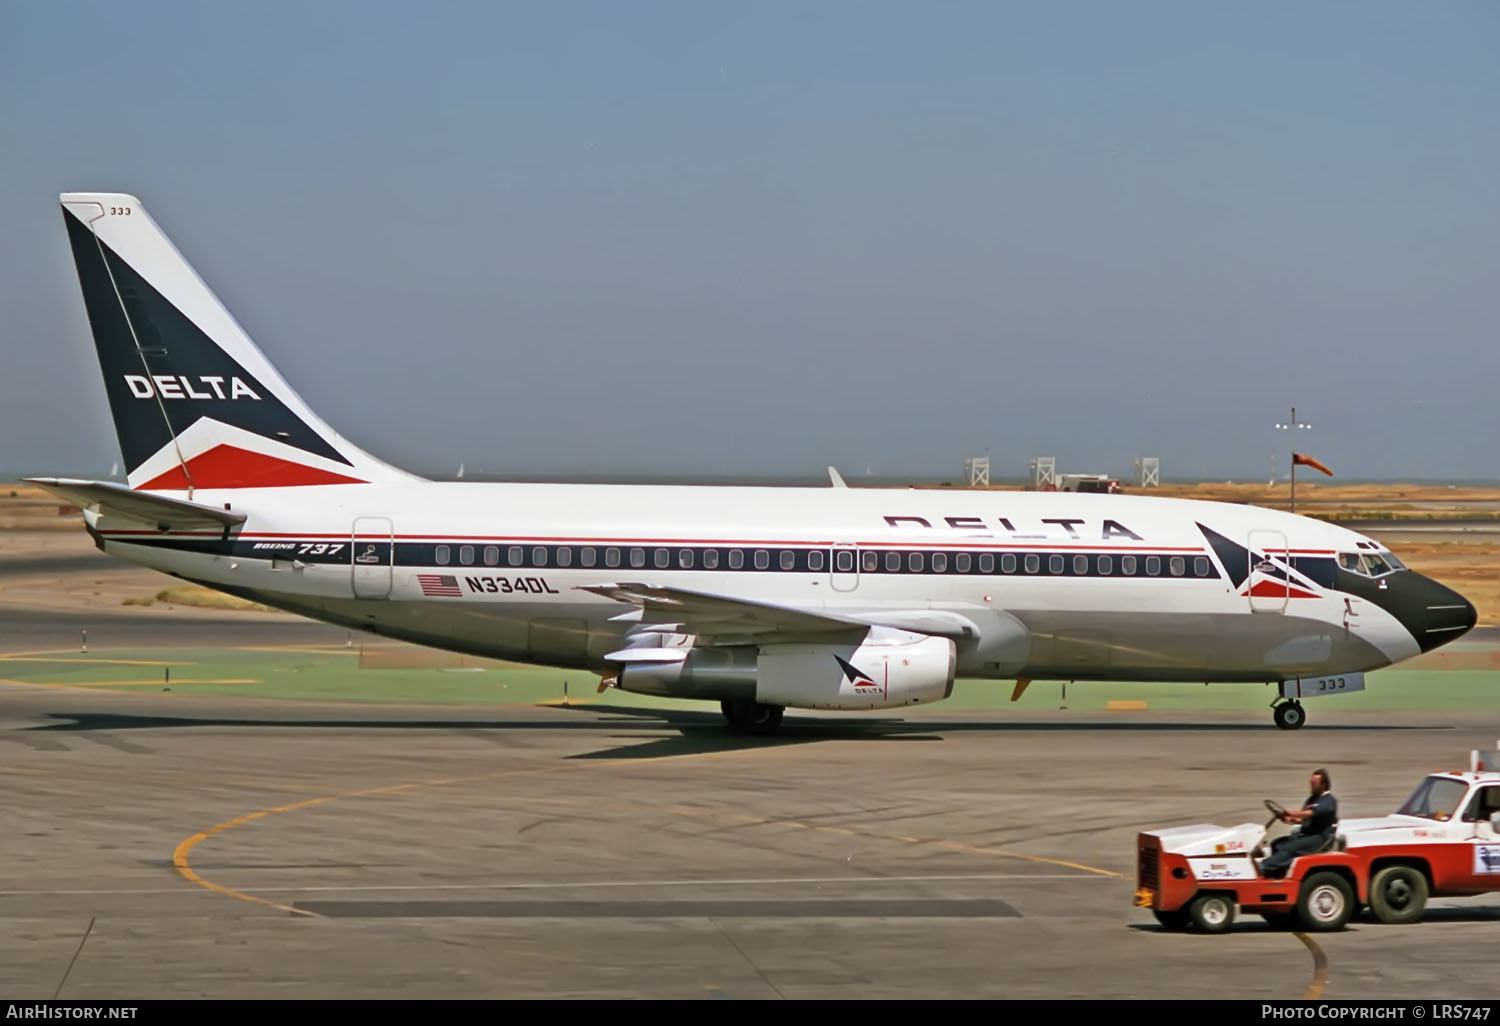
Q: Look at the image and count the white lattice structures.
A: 3